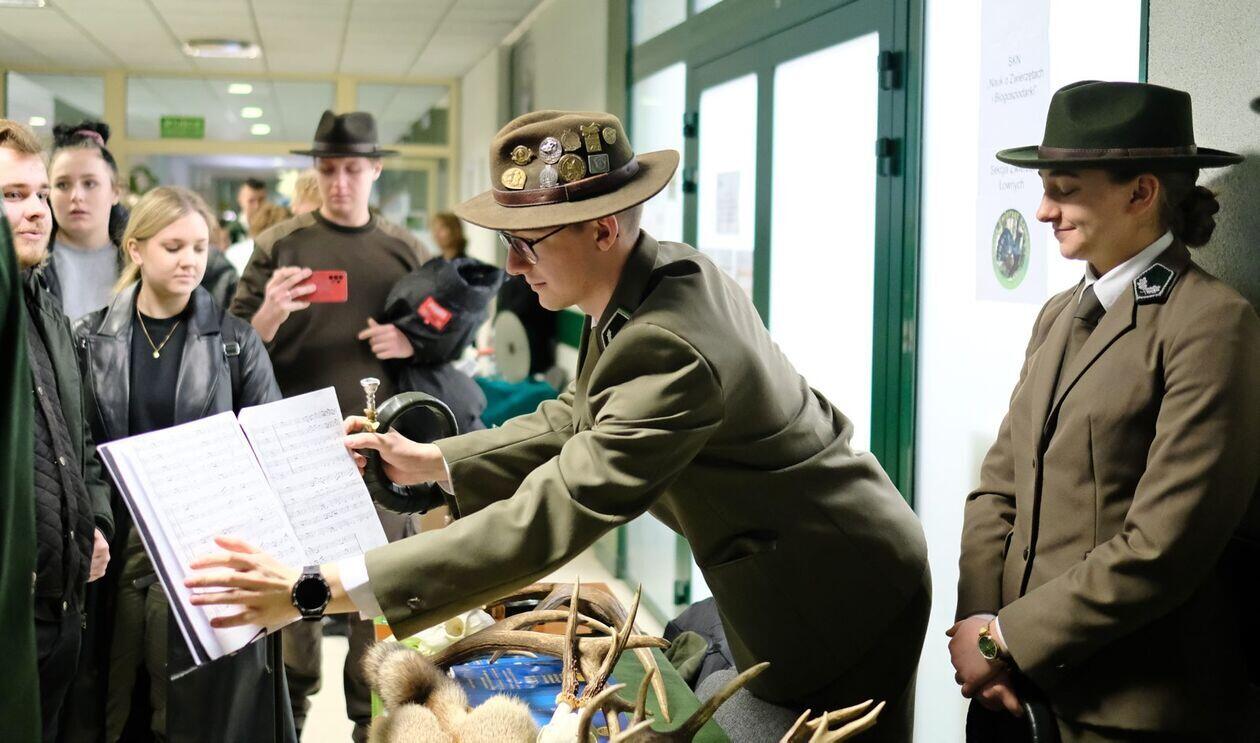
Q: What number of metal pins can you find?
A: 9